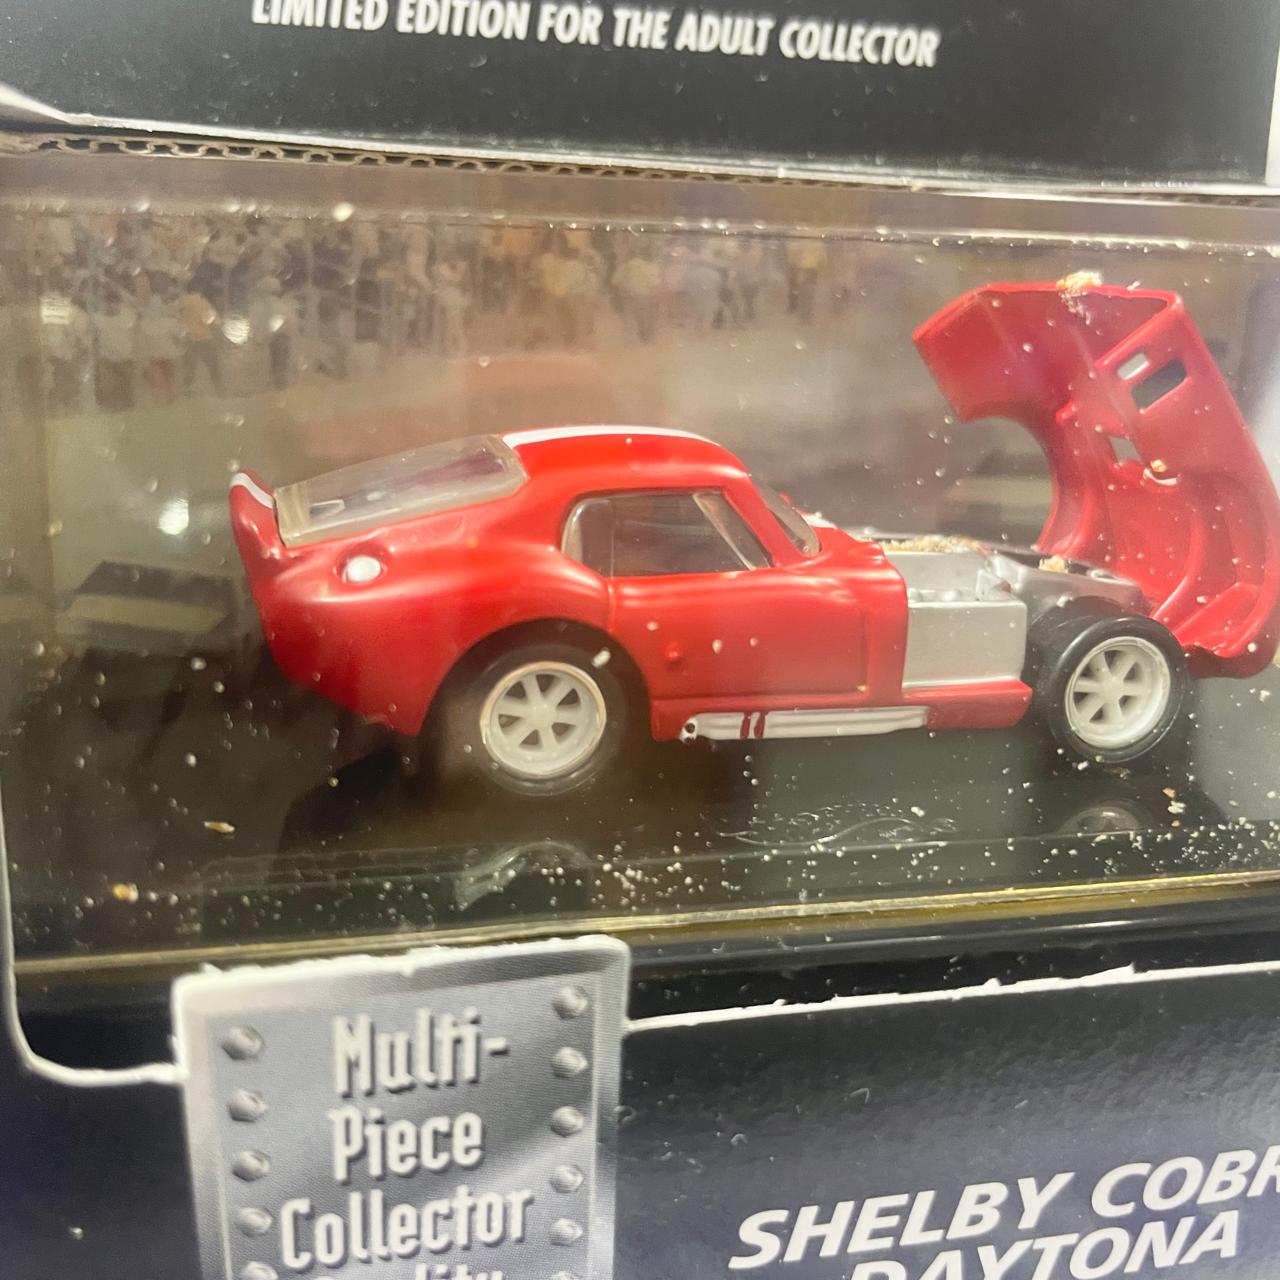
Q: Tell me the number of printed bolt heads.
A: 11